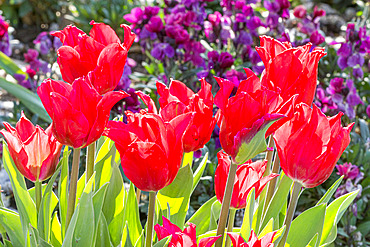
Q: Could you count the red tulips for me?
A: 11